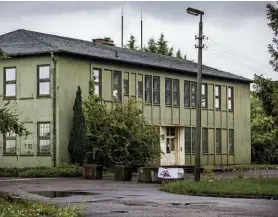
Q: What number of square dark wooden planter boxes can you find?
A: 3